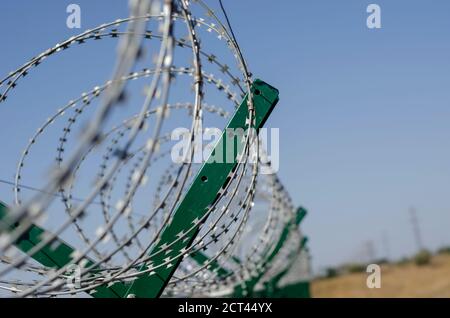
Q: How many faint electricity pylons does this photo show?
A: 3